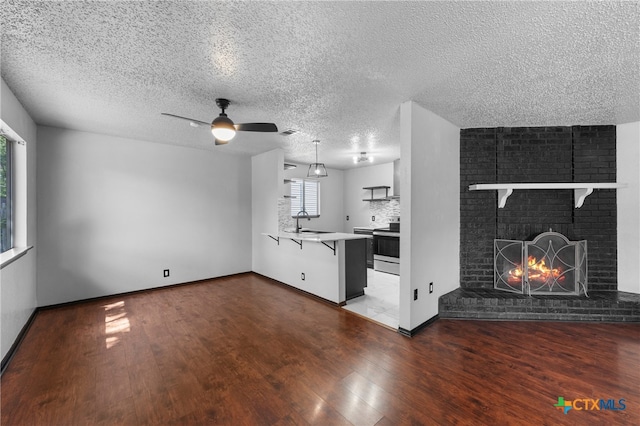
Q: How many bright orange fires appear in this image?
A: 1